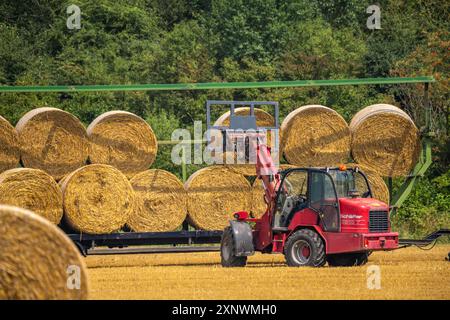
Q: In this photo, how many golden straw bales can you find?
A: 13